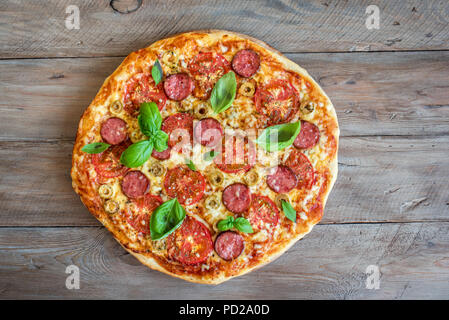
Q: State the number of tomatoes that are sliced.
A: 11